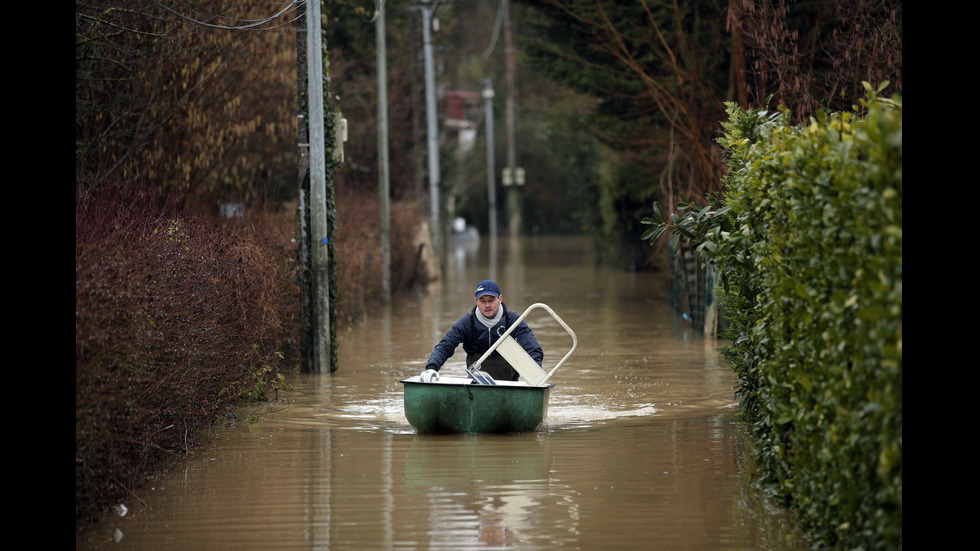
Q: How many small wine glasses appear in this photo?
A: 0